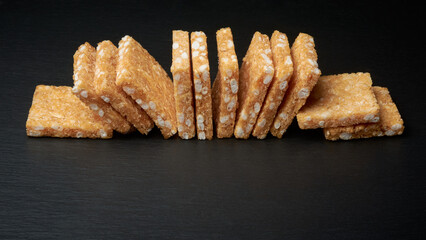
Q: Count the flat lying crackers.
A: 3